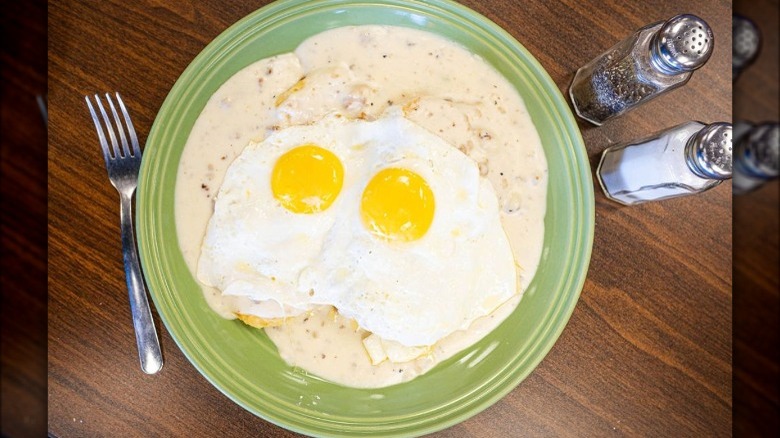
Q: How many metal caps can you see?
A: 2